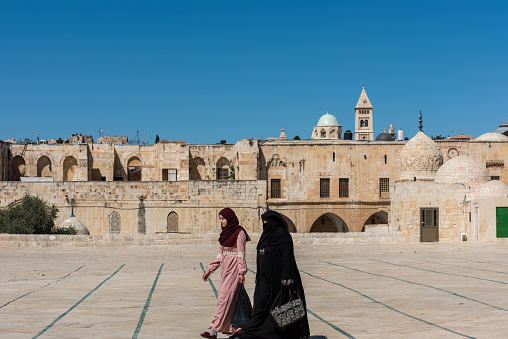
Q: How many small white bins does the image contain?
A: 1